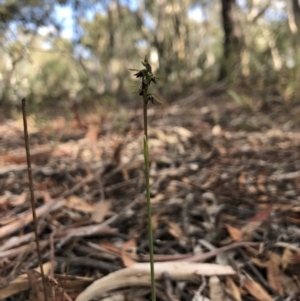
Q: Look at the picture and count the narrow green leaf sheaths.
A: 1